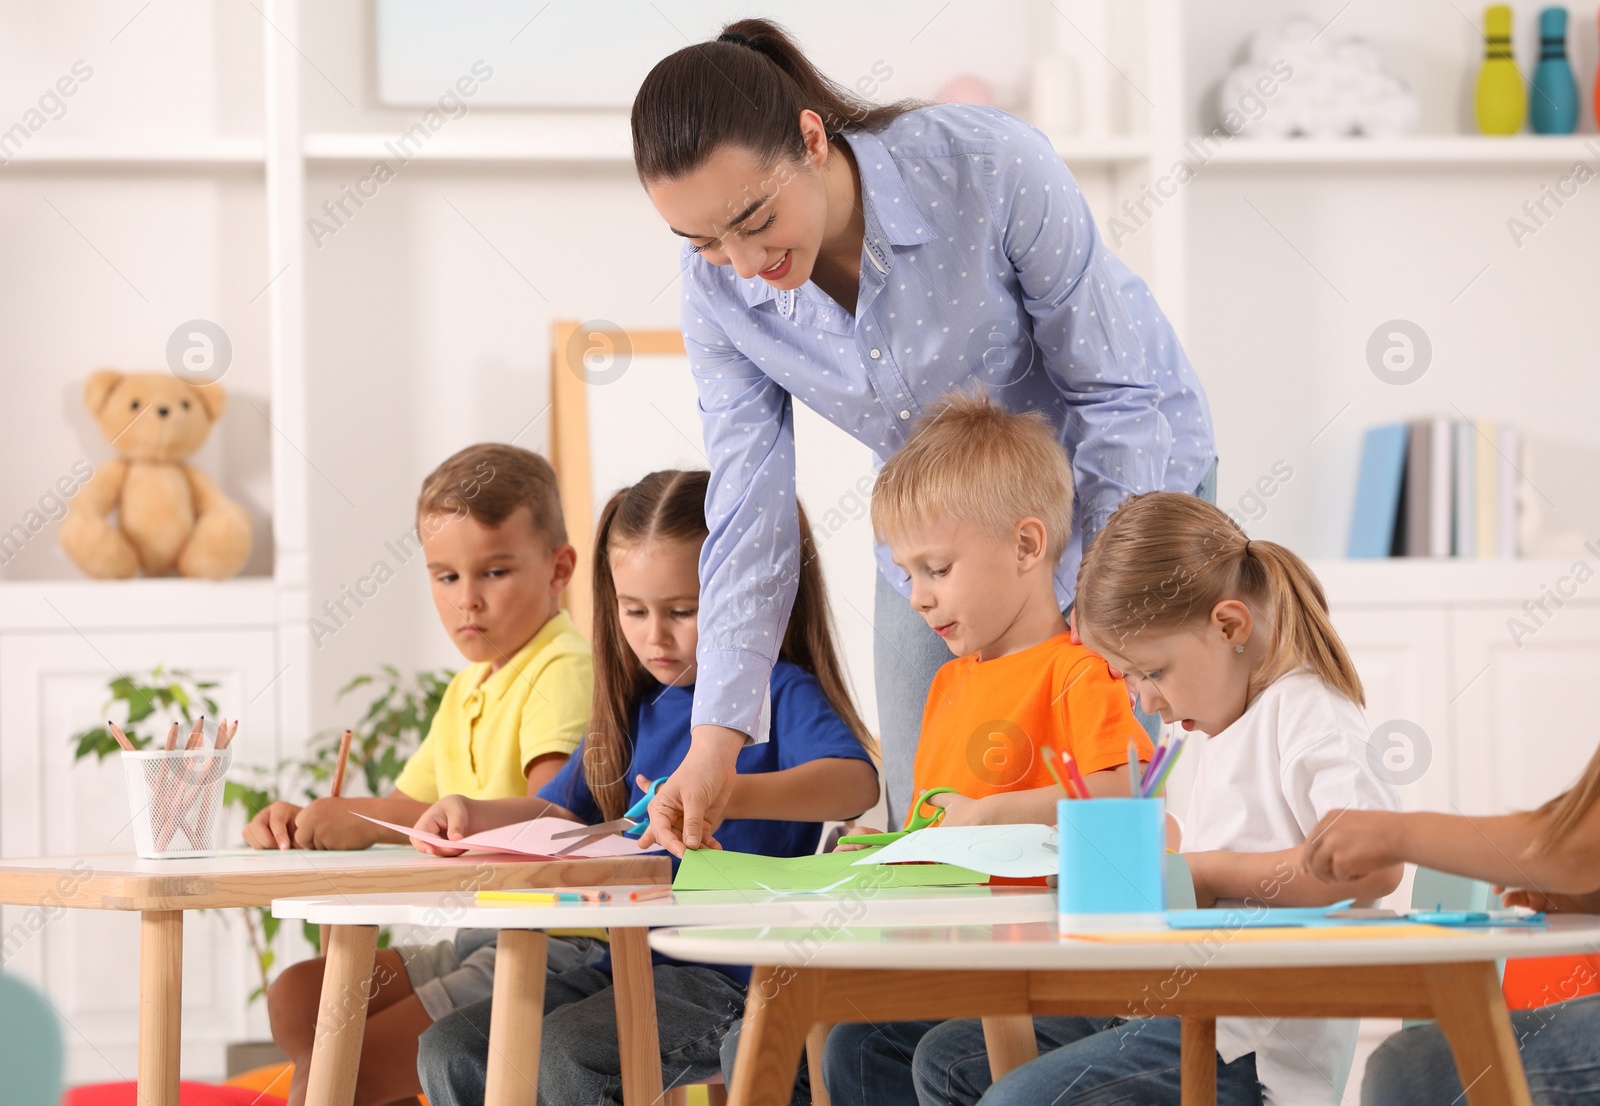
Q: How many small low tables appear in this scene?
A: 3